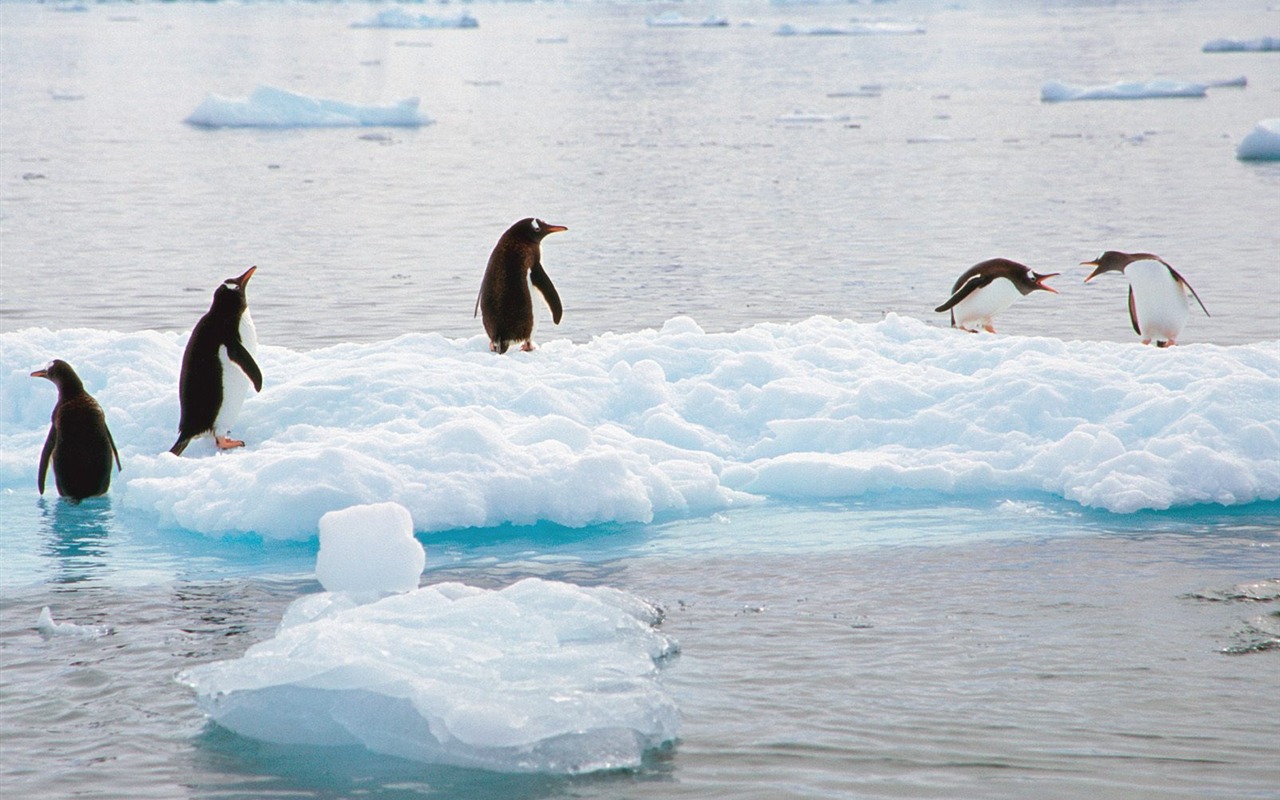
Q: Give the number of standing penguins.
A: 5